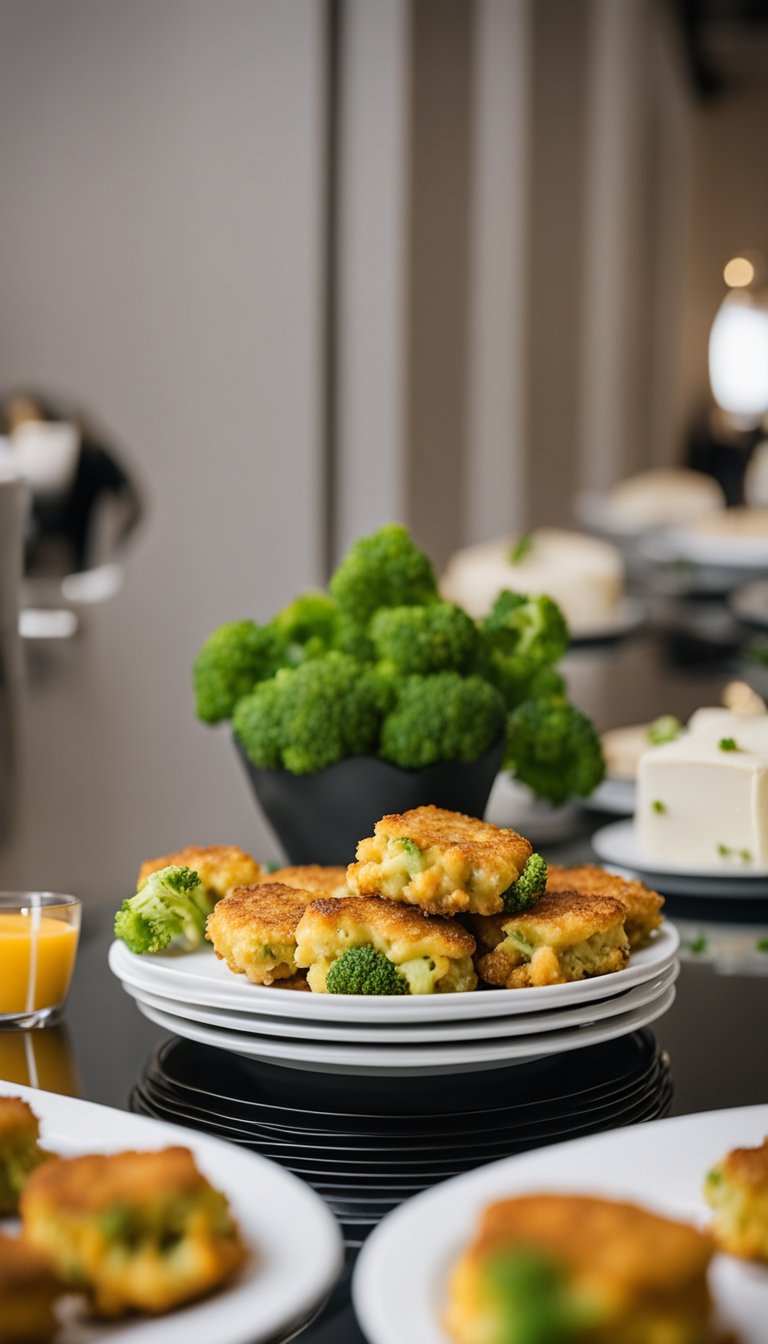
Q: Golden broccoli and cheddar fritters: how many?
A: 12